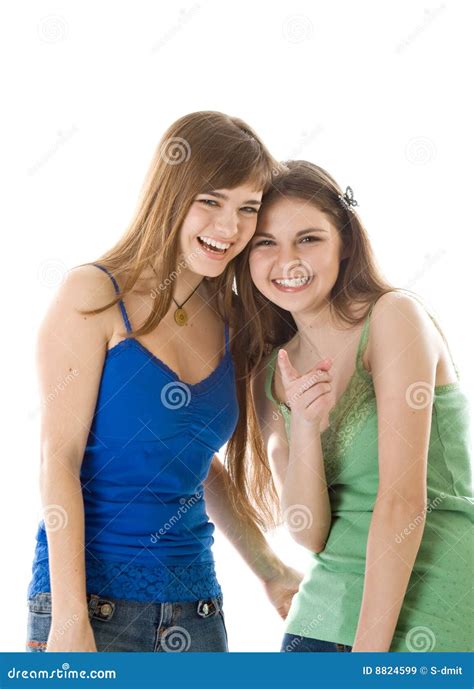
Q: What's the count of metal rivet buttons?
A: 2